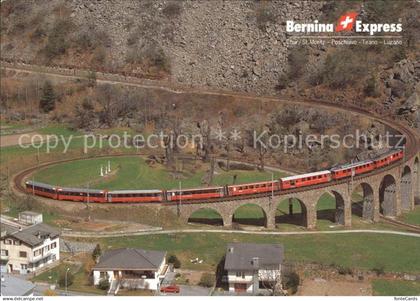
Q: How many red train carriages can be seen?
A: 8